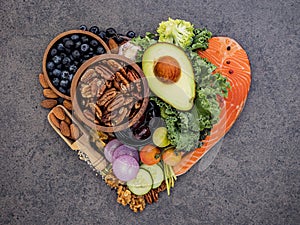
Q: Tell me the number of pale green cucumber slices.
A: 2